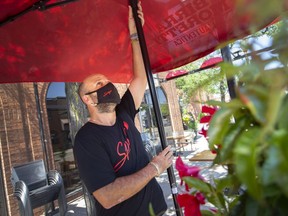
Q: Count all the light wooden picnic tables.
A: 2